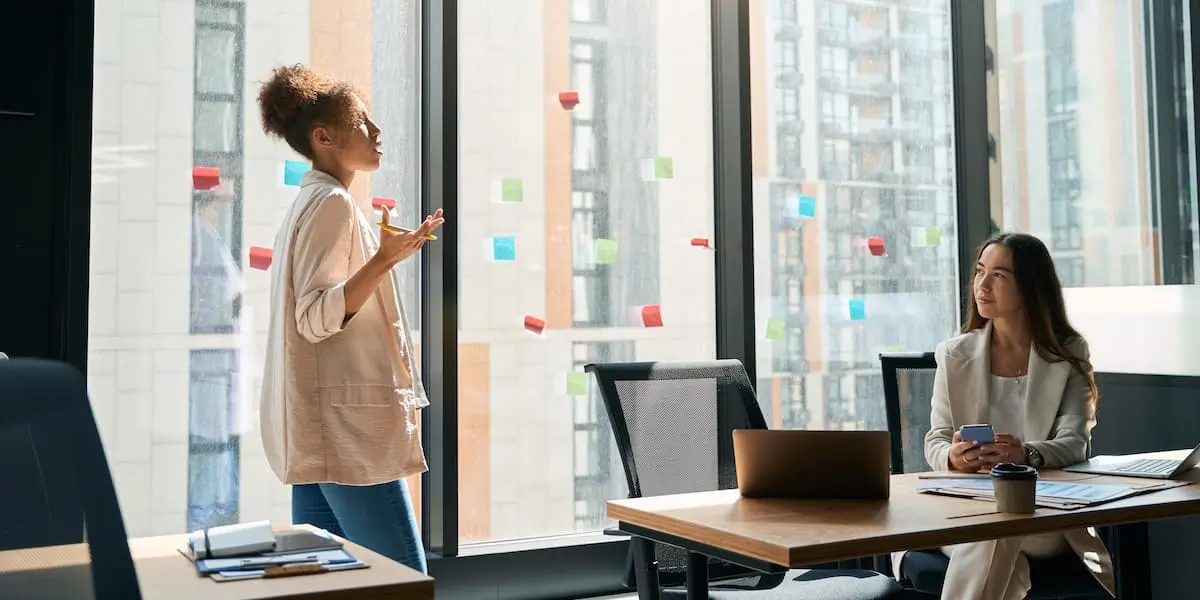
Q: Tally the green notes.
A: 6